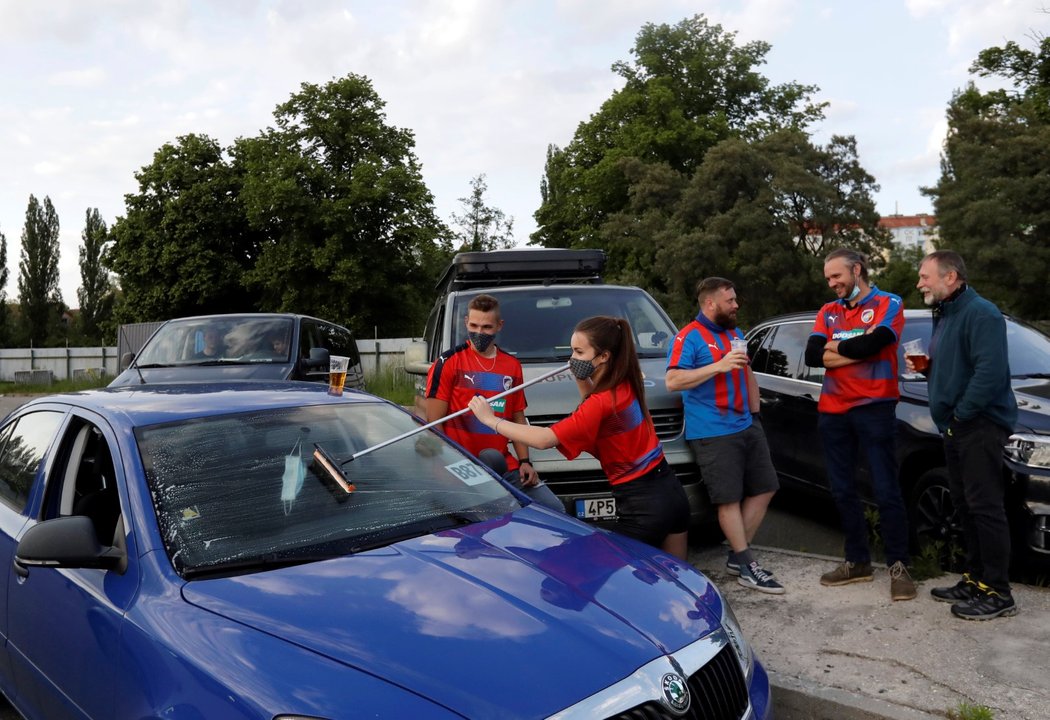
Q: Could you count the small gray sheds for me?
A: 1